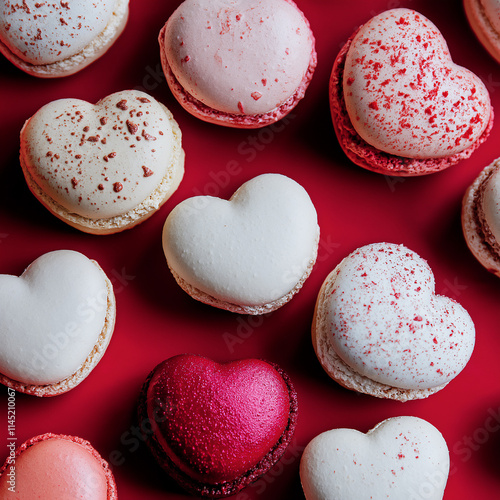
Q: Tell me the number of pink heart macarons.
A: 2